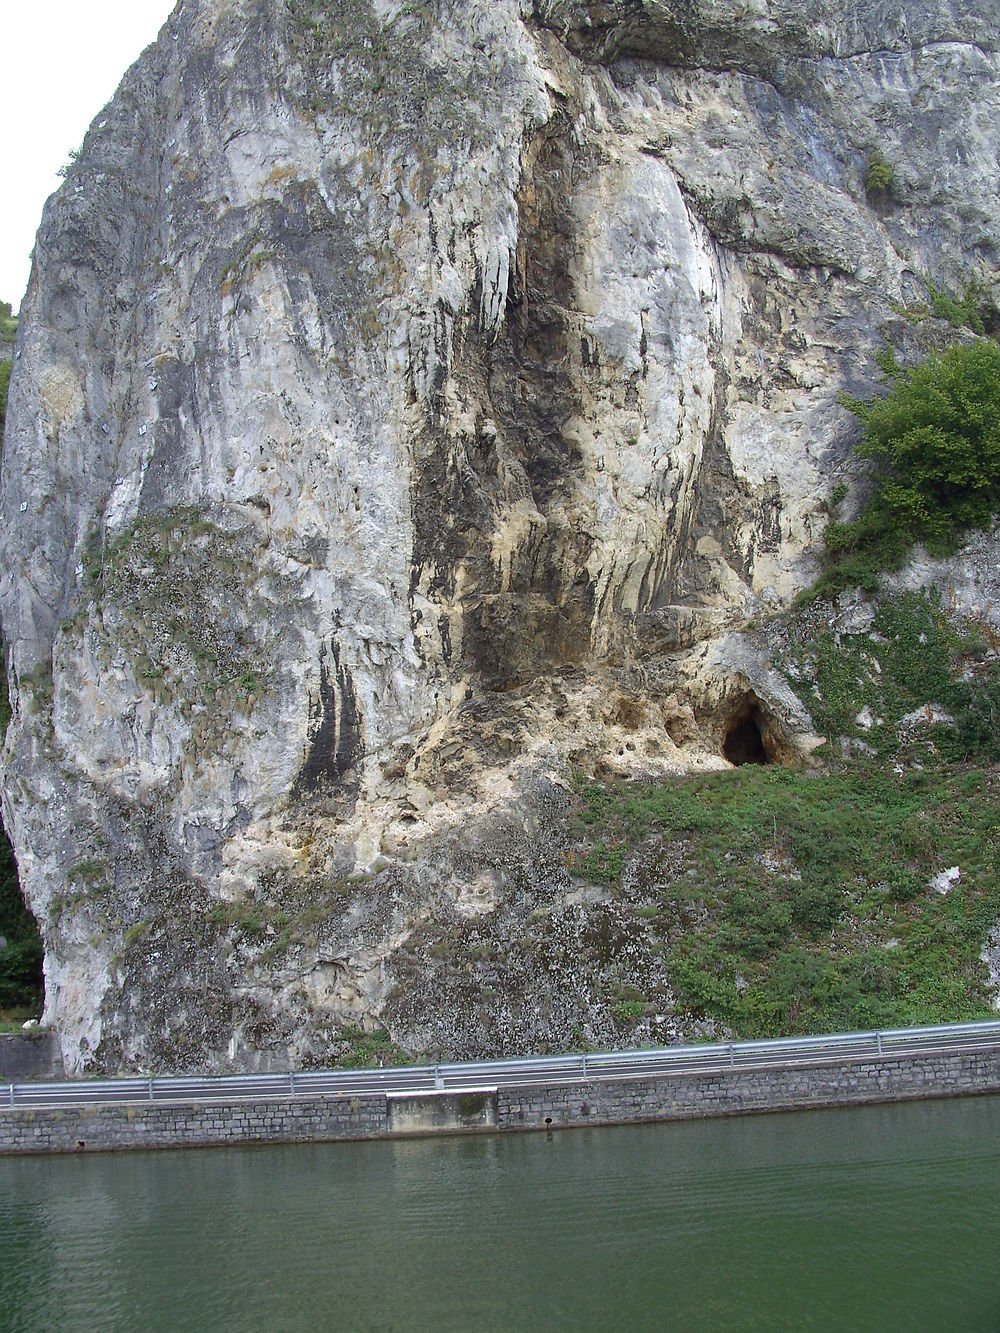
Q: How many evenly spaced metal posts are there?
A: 7